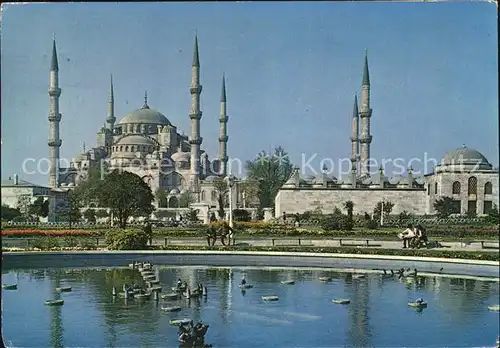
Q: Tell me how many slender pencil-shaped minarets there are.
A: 6